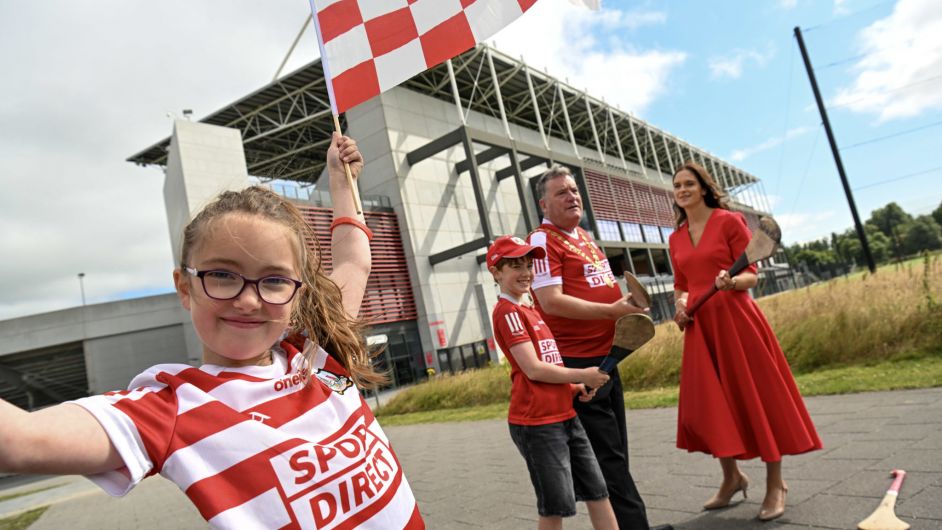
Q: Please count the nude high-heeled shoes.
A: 2